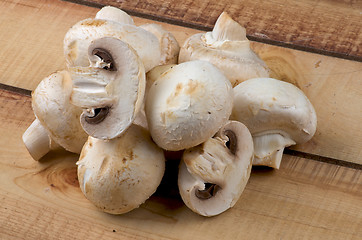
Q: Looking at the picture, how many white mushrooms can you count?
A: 9